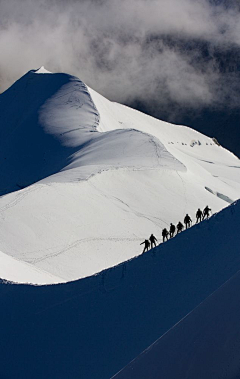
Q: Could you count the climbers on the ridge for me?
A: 8